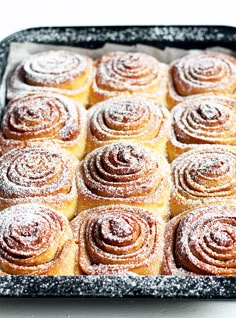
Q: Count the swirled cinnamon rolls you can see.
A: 12